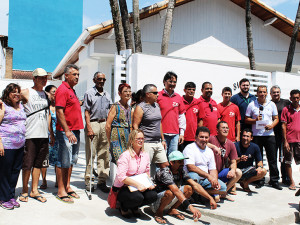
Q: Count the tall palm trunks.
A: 6